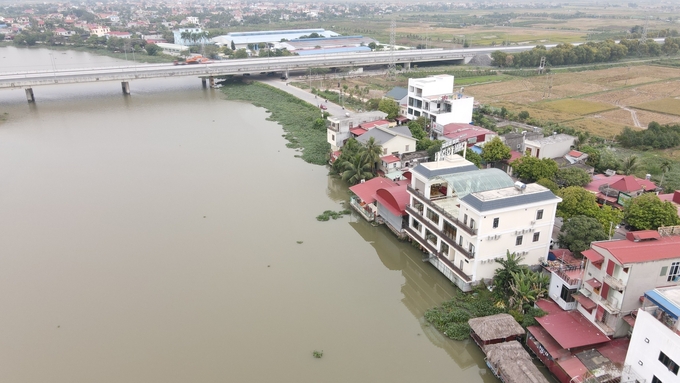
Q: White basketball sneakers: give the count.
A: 0